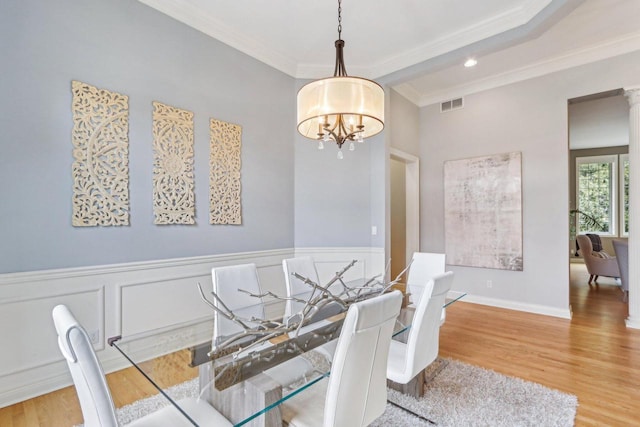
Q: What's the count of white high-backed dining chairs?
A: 6